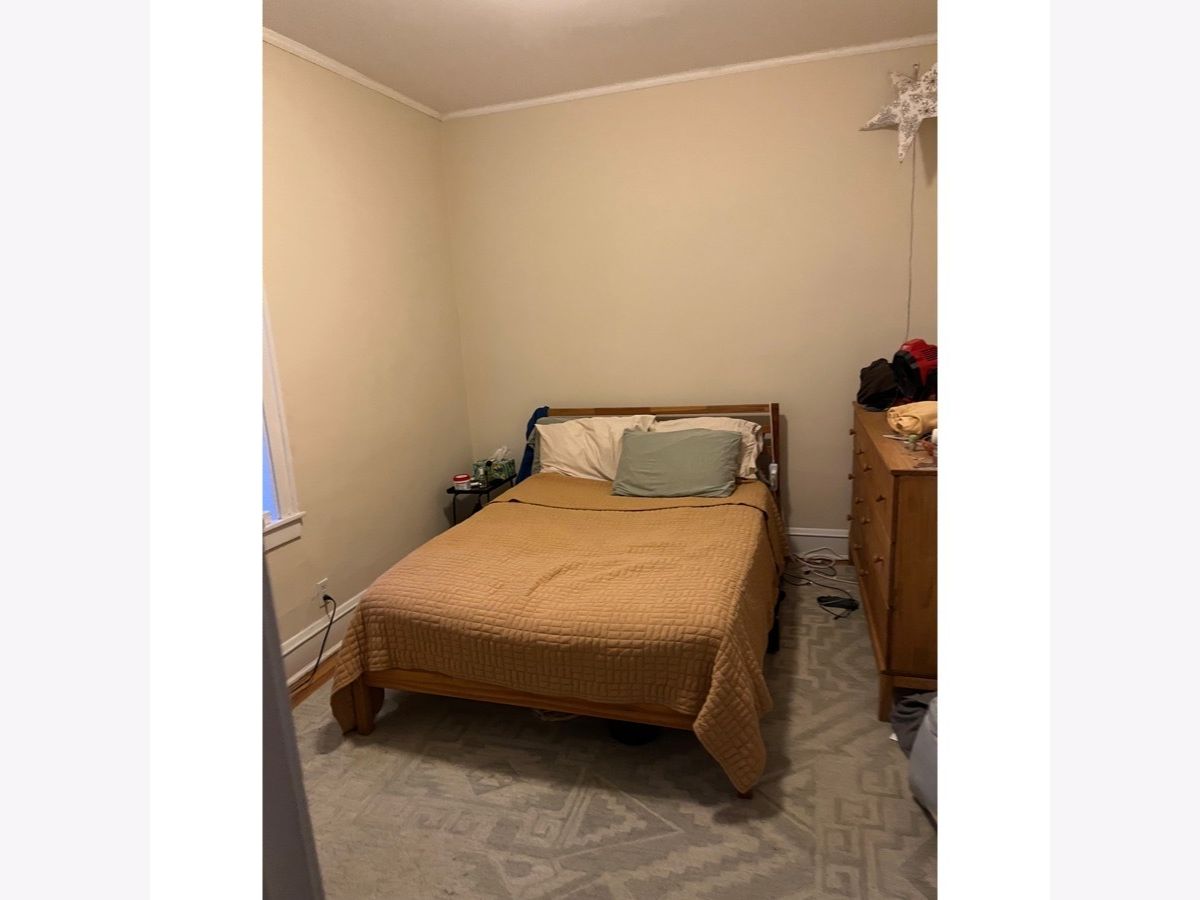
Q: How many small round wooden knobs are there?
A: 11